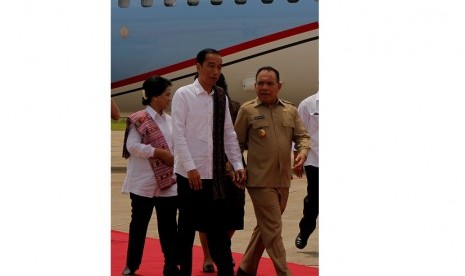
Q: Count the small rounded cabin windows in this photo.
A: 8